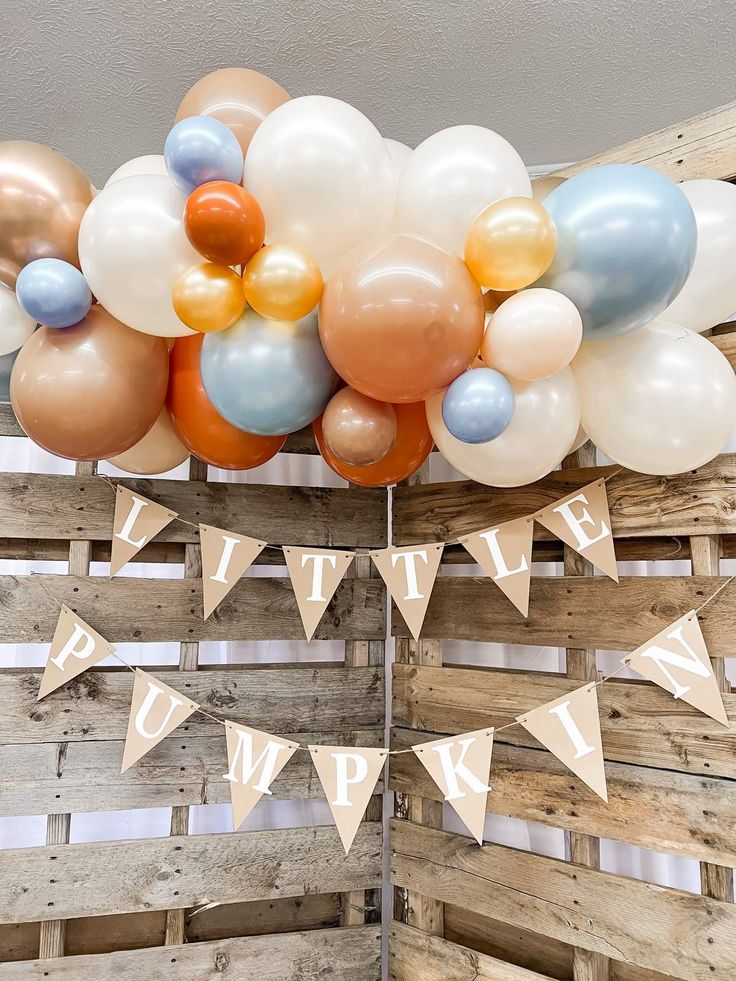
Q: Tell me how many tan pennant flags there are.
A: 13